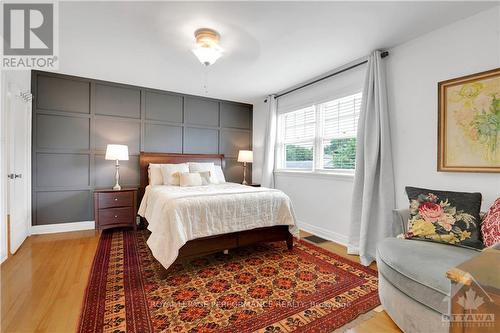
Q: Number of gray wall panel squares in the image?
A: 14